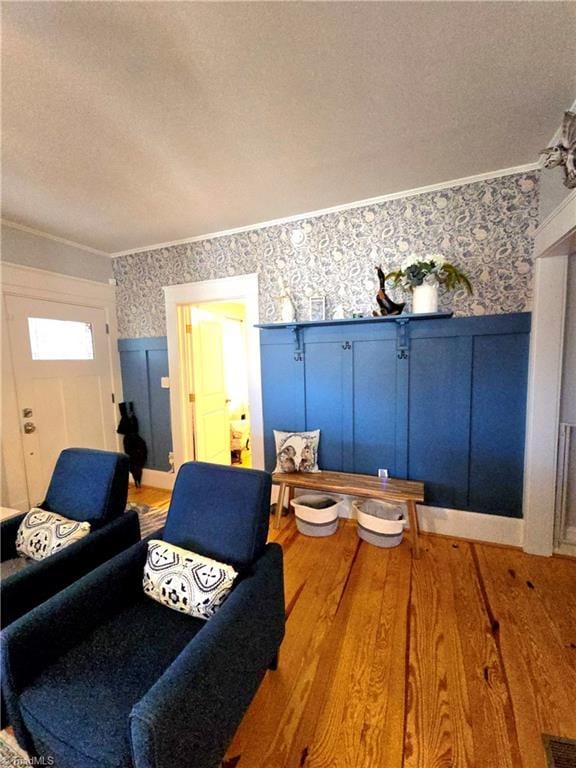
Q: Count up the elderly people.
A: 0